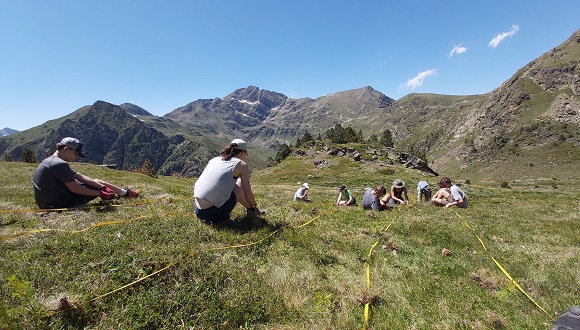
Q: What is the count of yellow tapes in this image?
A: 5